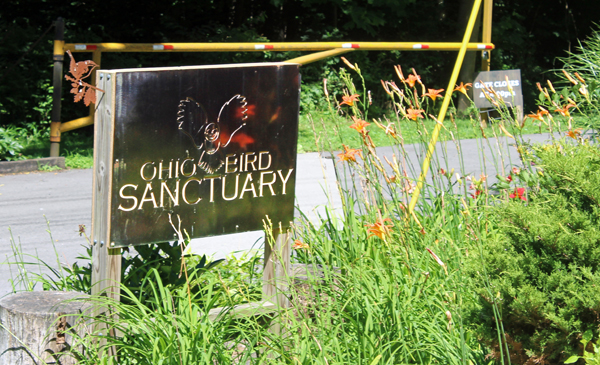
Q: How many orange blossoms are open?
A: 12